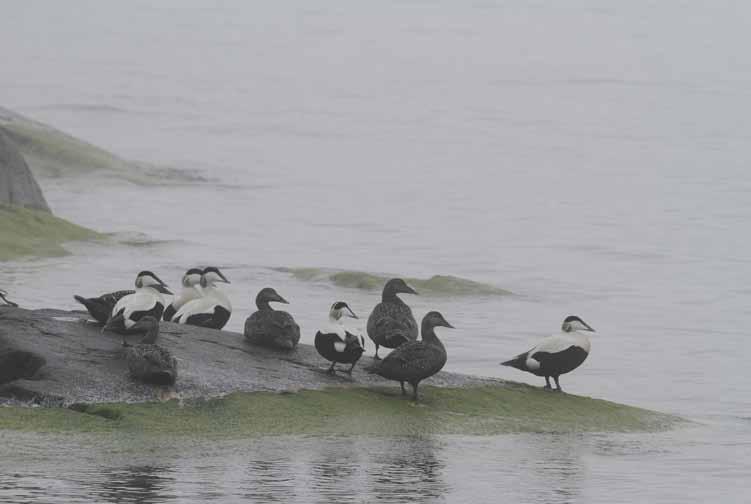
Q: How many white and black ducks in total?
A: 5